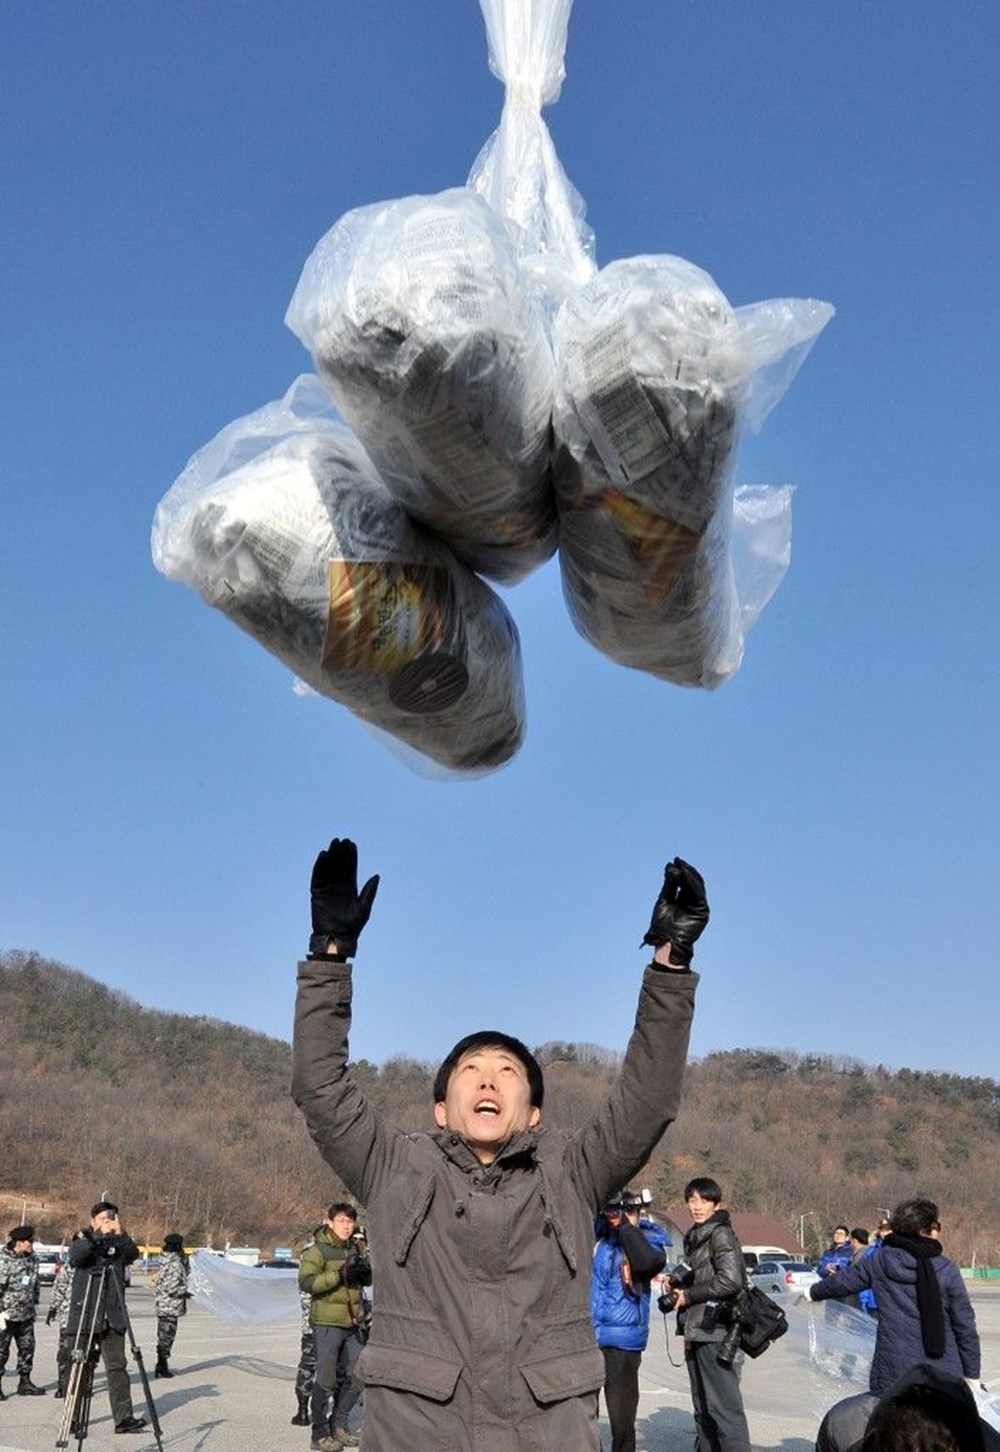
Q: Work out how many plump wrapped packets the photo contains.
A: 3